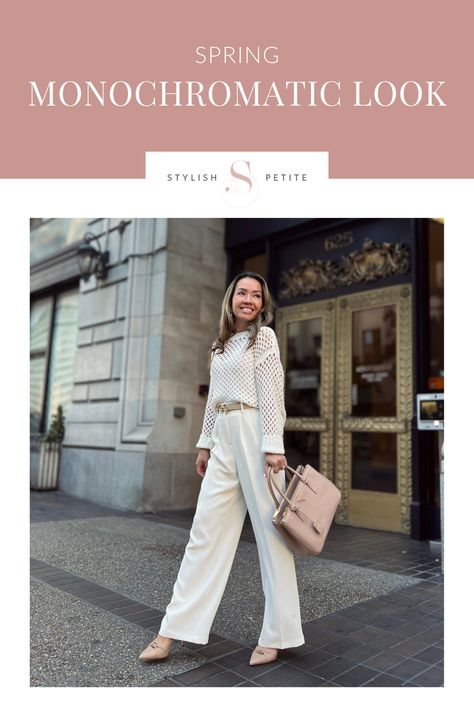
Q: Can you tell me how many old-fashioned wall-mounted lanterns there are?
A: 1